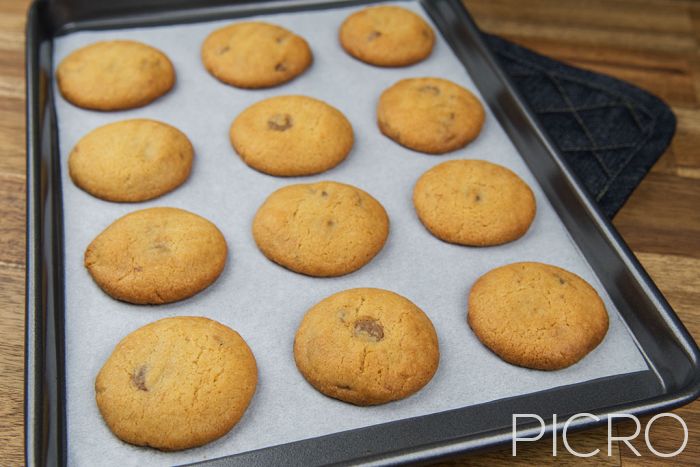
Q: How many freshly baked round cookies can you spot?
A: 12